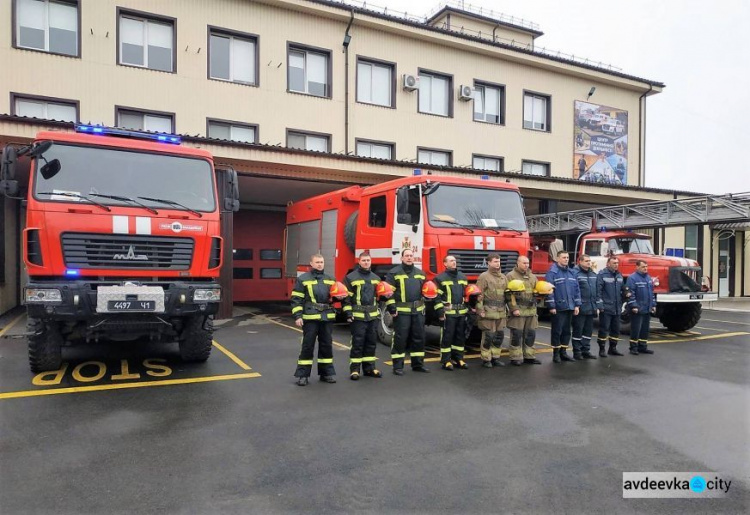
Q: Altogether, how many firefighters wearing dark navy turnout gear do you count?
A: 4